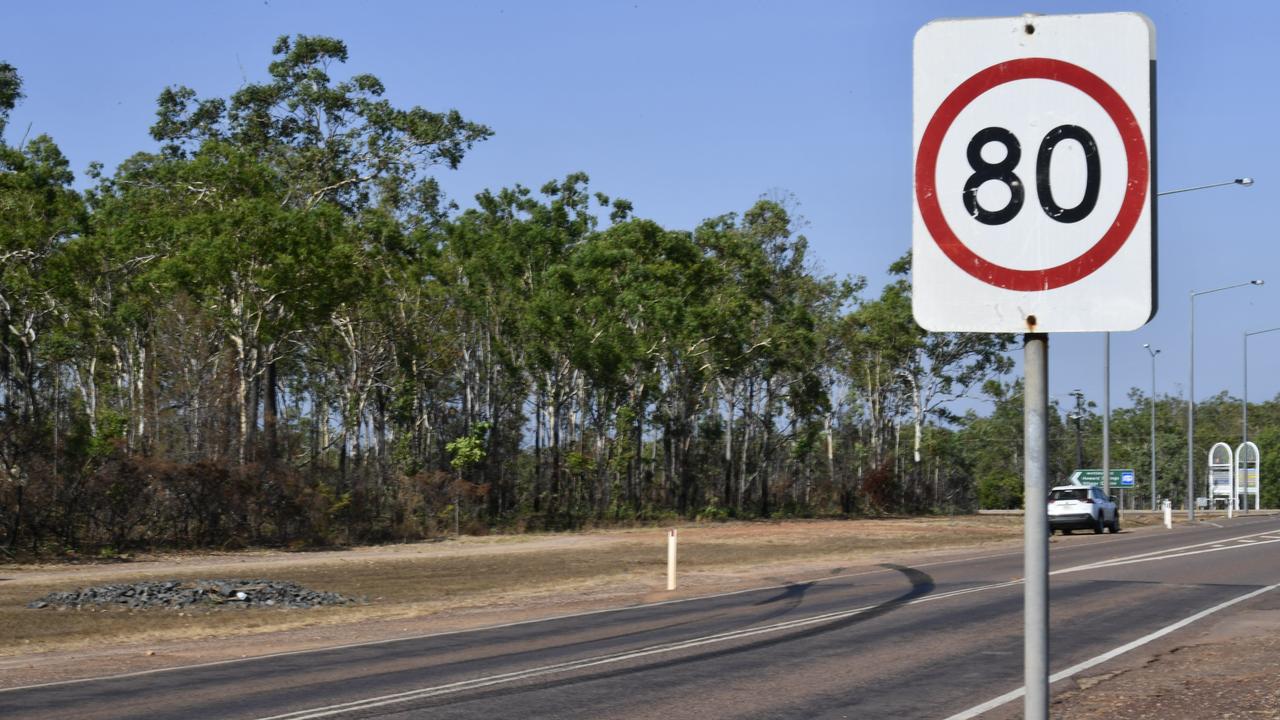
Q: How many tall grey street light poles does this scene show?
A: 4